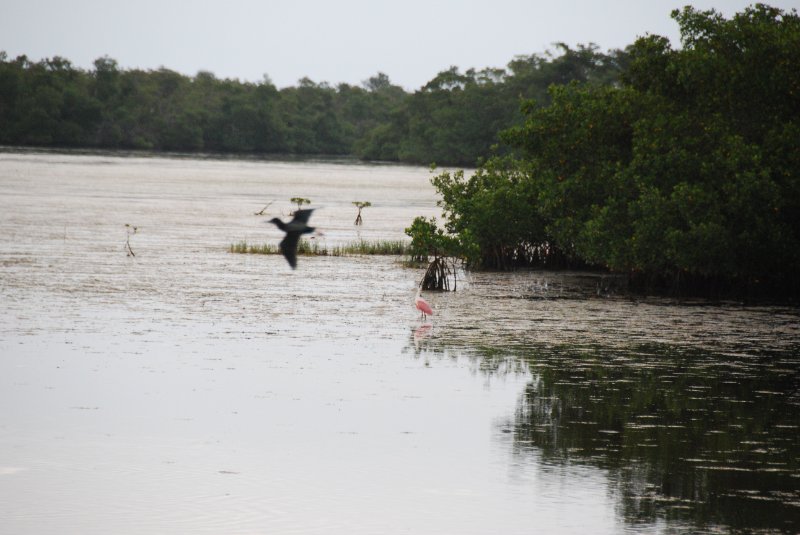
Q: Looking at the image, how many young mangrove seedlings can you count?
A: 3